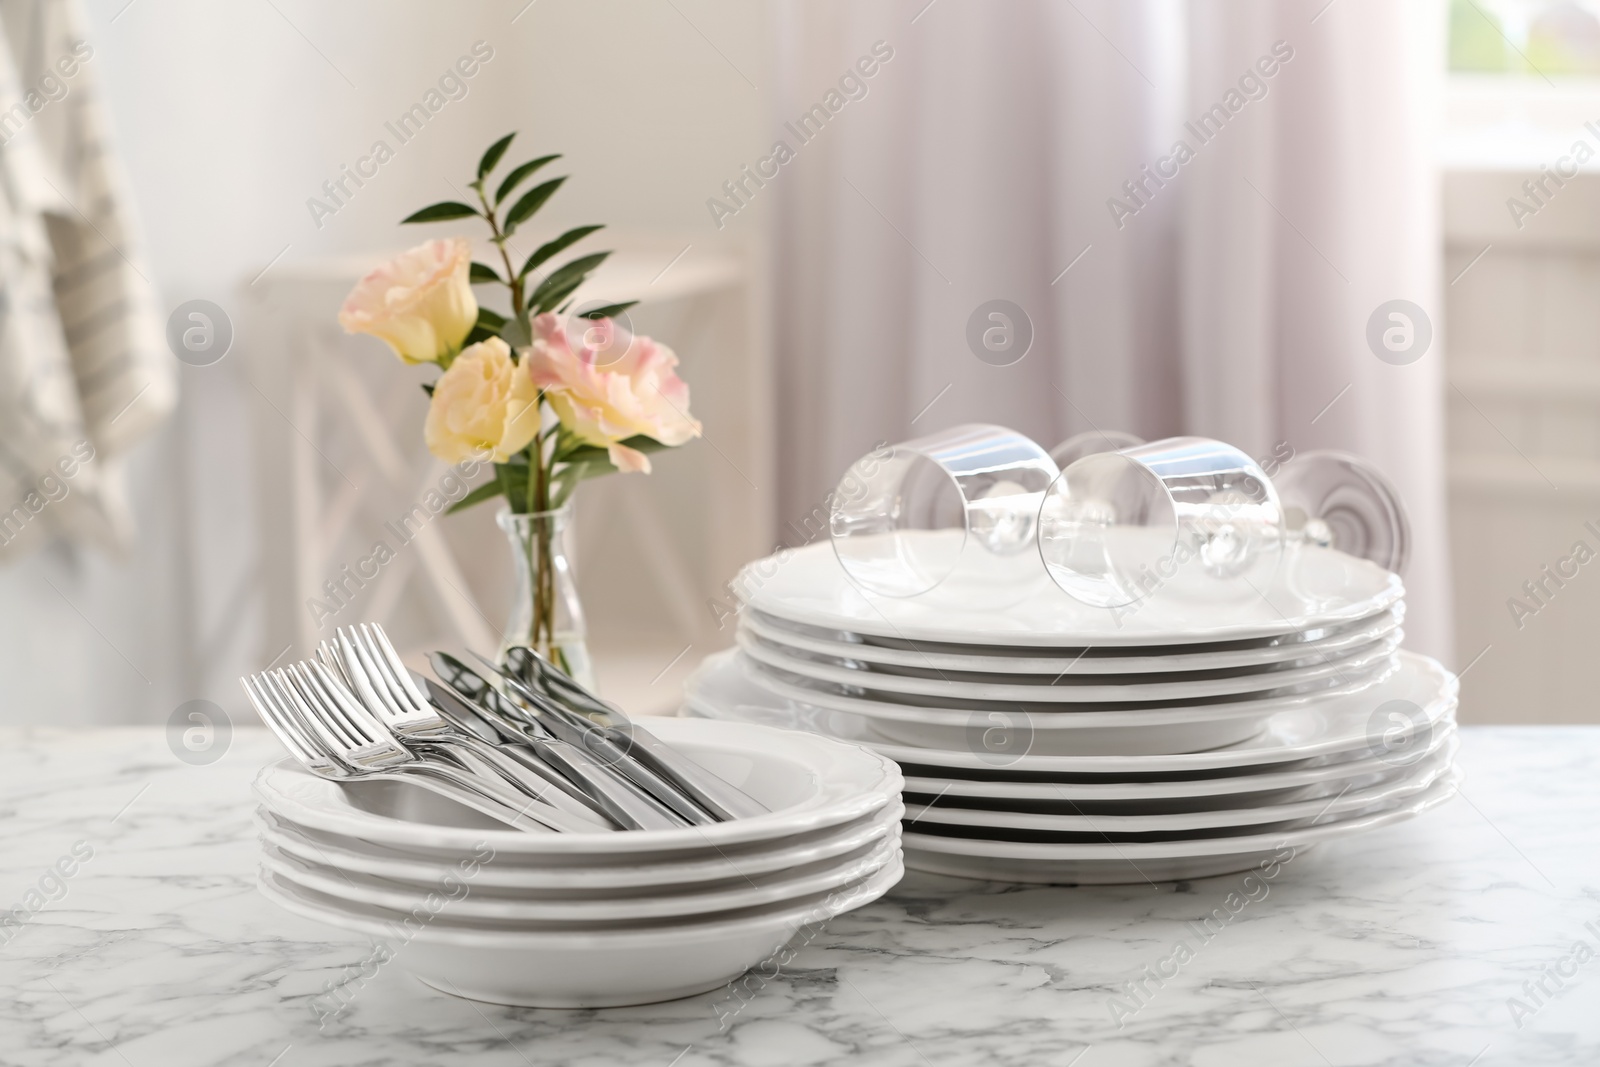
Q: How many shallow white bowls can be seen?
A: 4